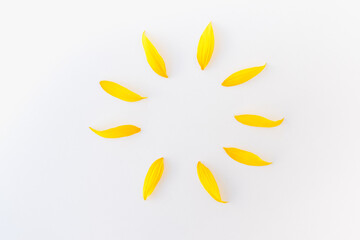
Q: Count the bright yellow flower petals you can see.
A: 9